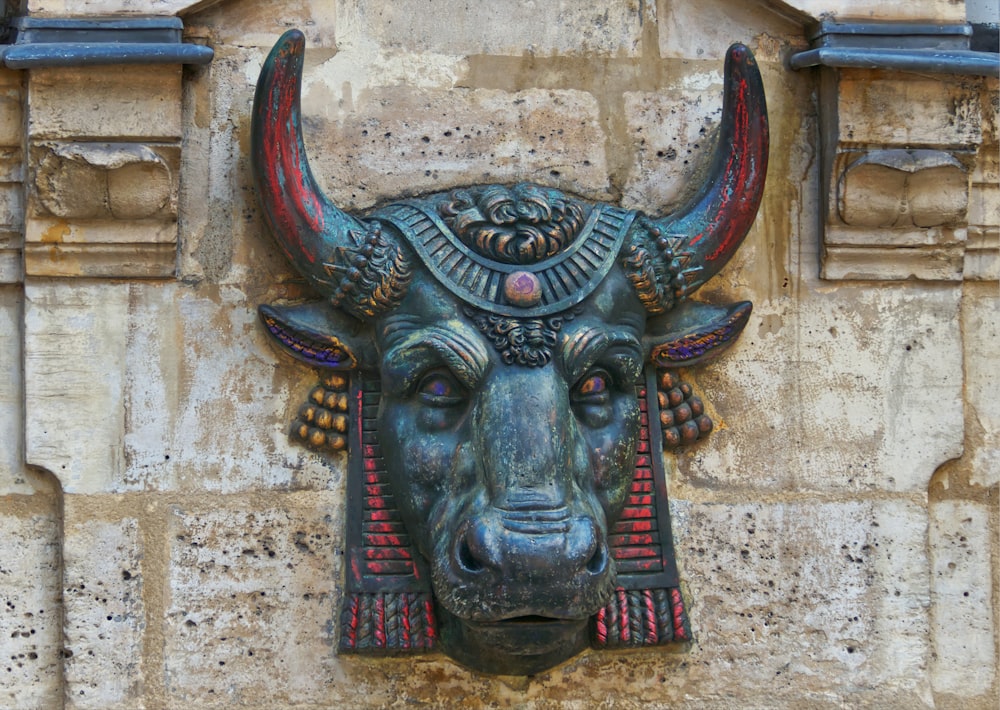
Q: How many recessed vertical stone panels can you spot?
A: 2